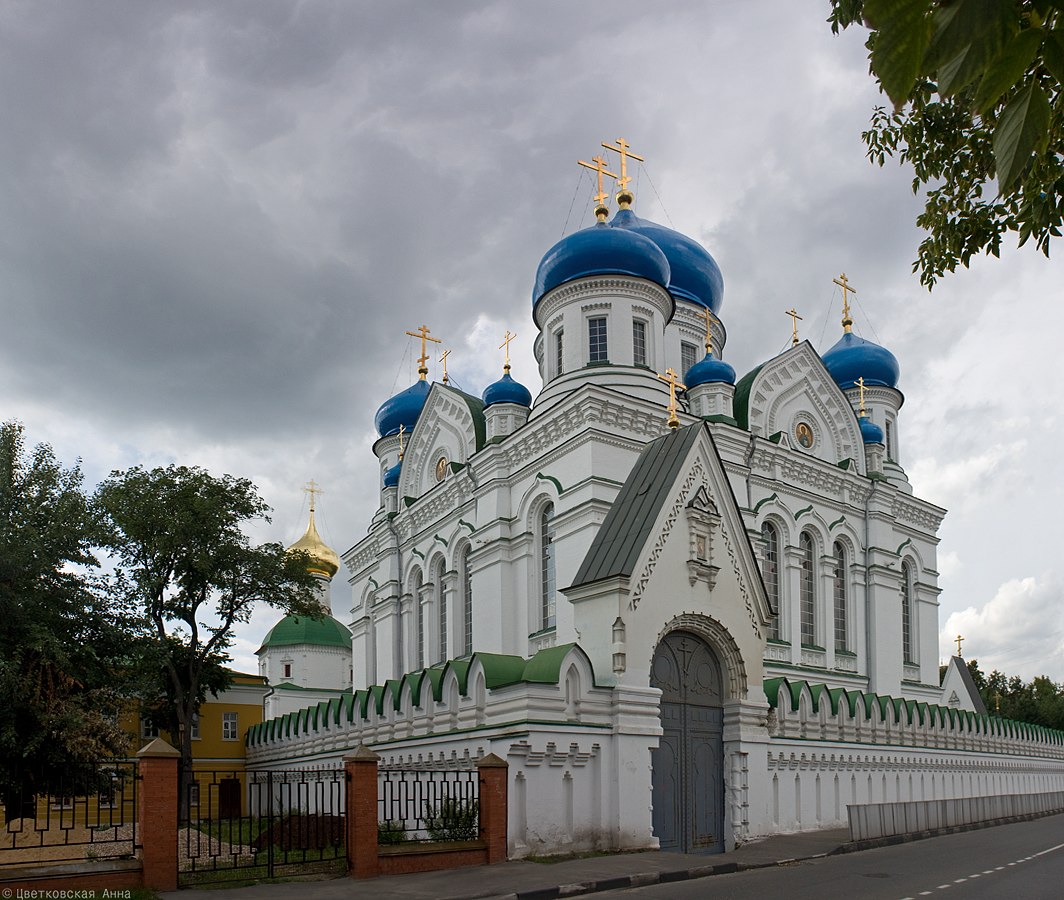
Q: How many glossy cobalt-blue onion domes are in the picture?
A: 8